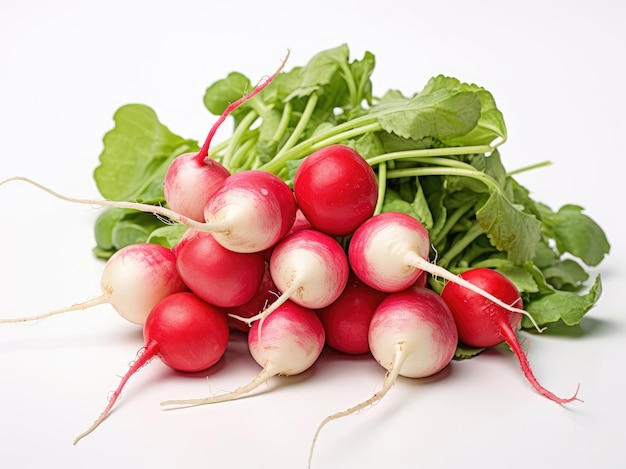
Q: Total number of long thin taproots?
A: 9